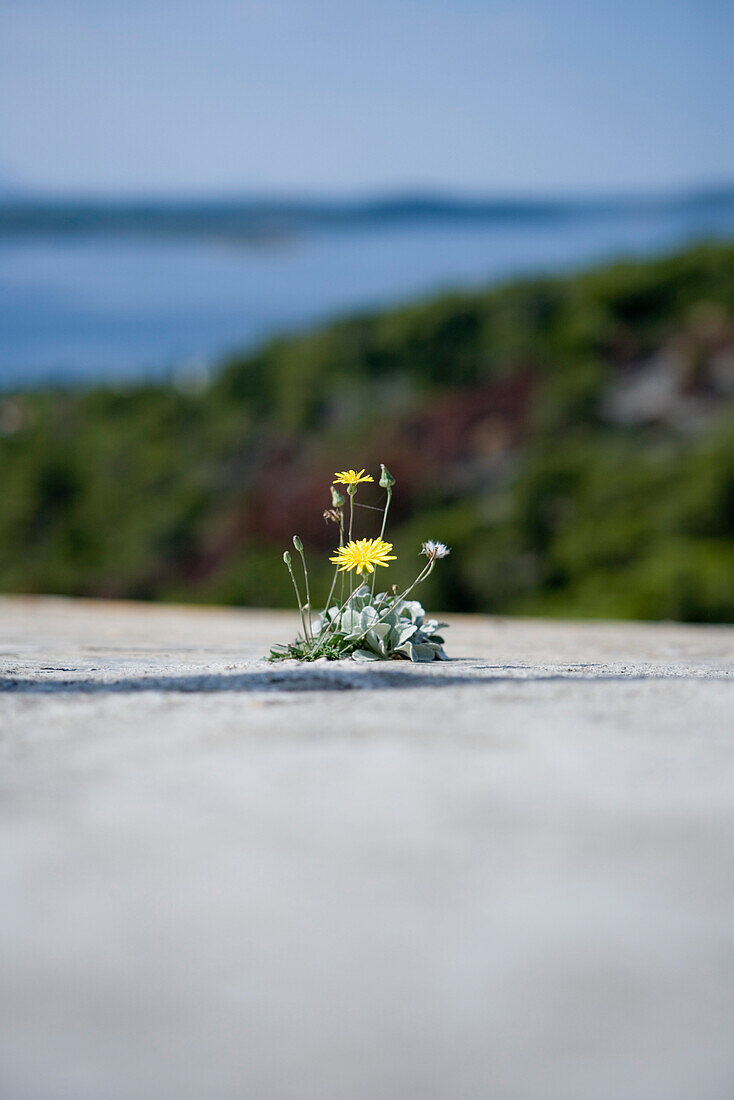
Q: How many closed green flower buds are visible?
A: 4